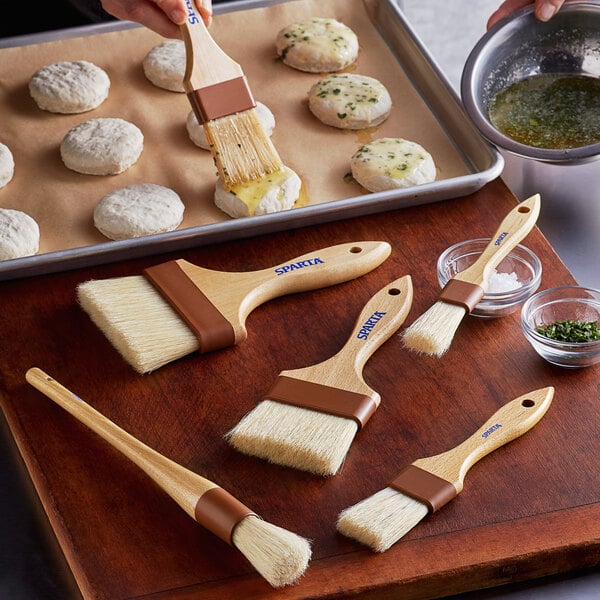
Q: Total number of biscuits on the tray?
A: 11